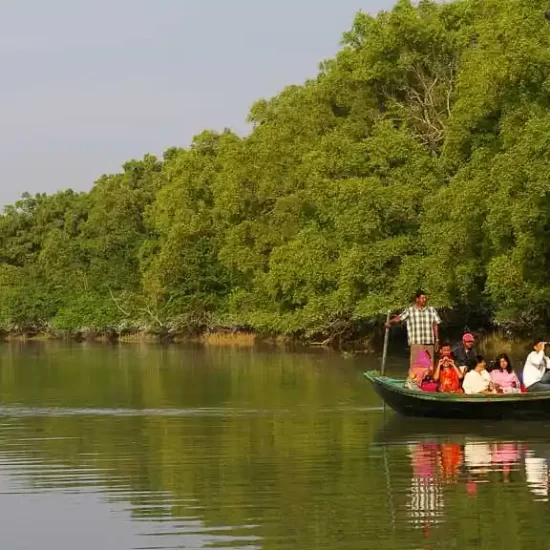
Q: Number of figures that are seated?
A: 7